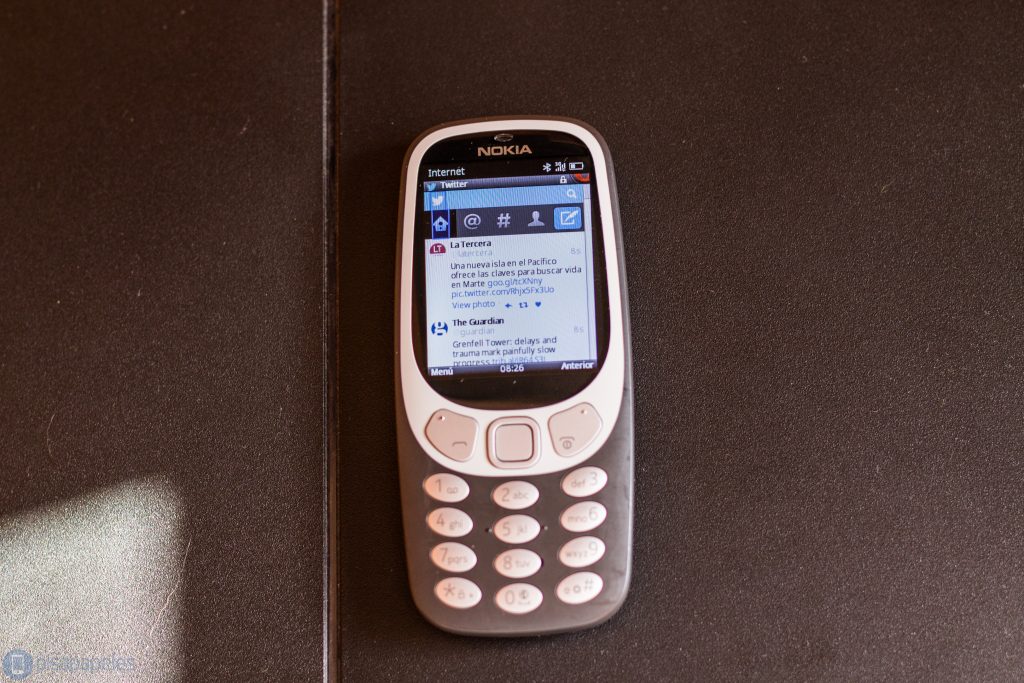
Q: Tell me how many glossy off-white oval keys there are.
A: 12